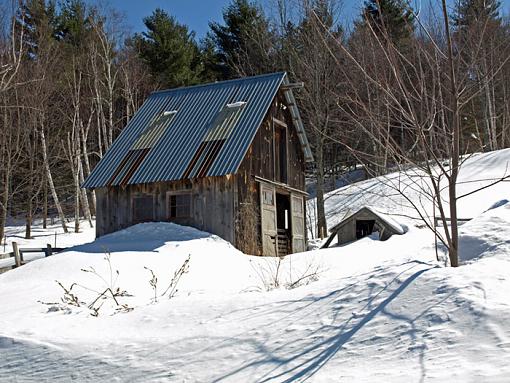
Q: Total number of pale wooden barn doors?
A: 2